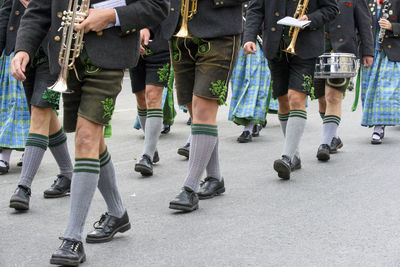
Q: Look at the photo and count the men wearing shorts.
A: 6